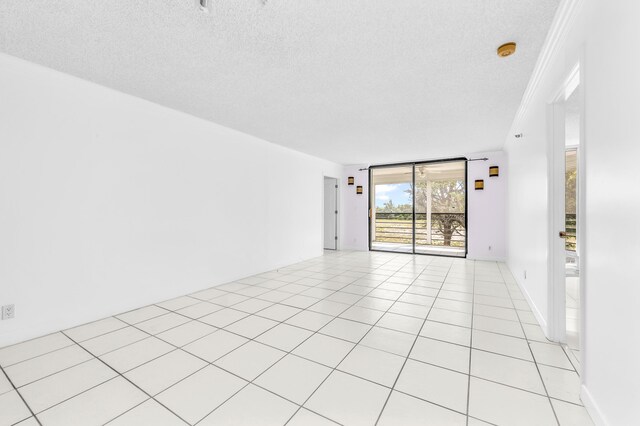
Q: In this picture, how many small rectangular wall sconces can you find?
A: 4